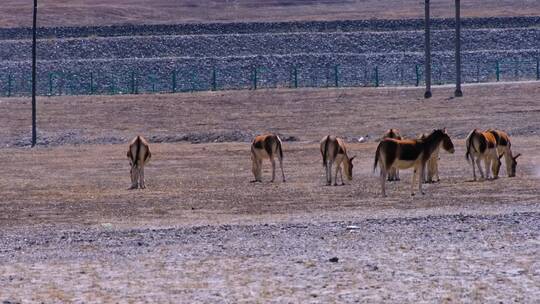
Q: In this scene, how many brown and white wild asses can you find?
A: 8